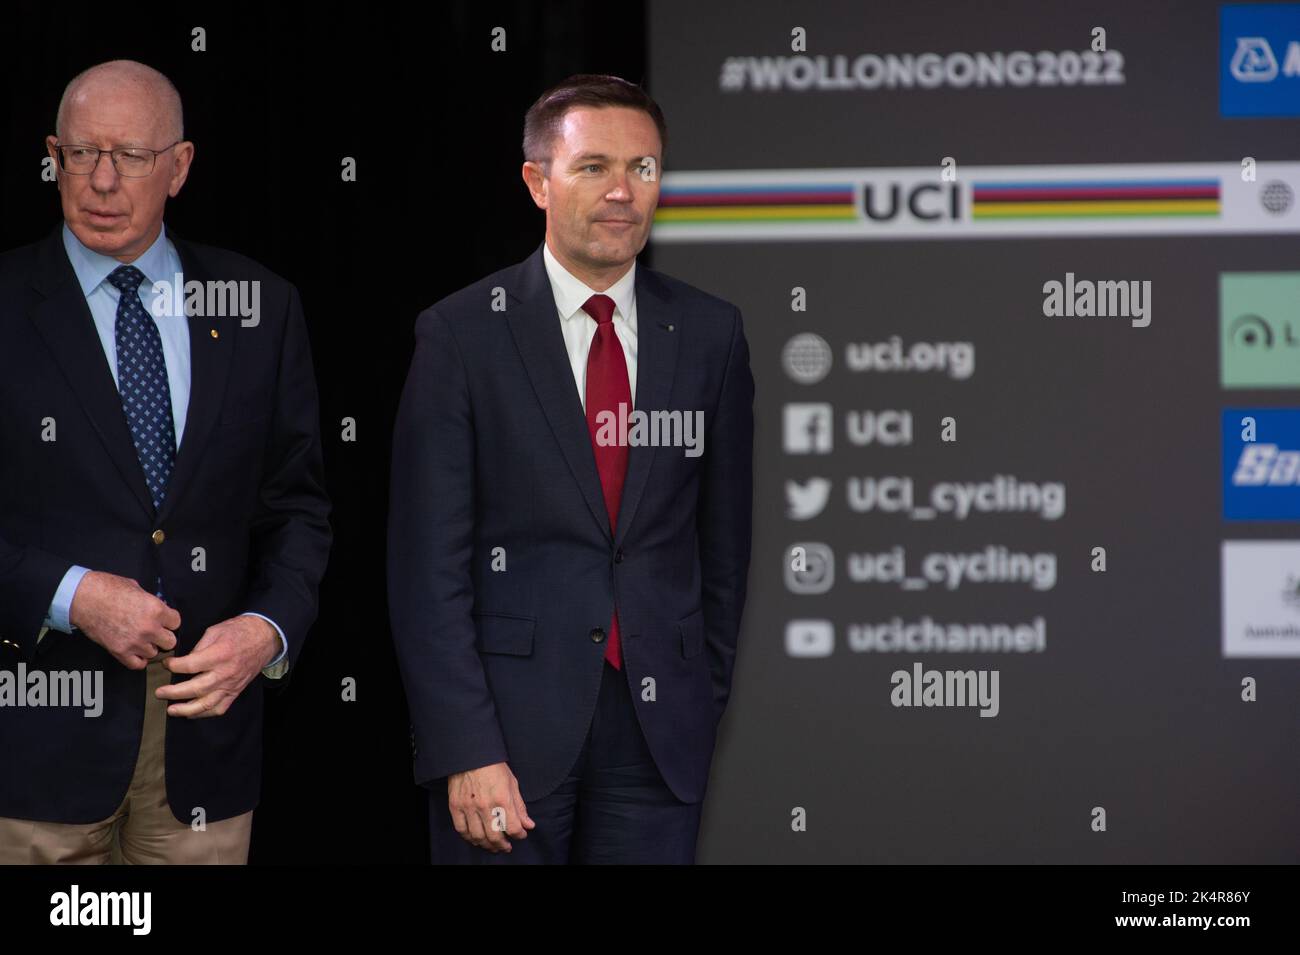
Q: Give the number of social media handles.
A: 4